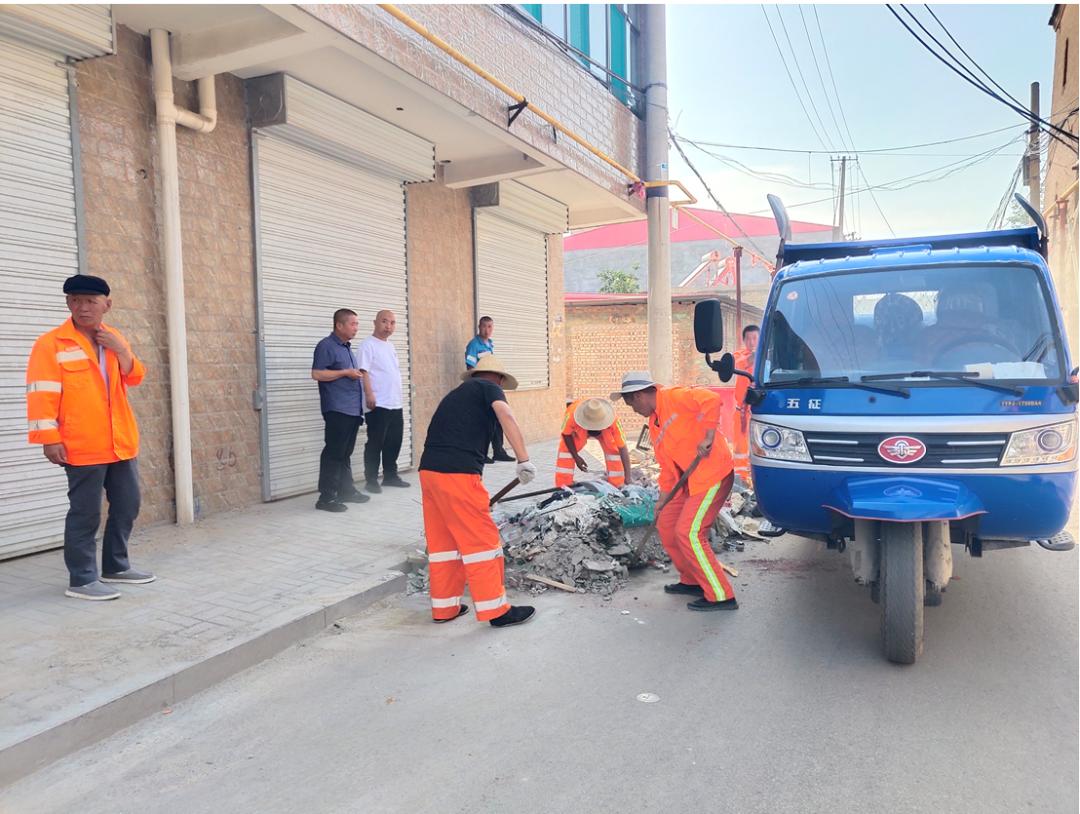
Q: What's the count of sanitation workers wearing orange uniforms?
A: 5